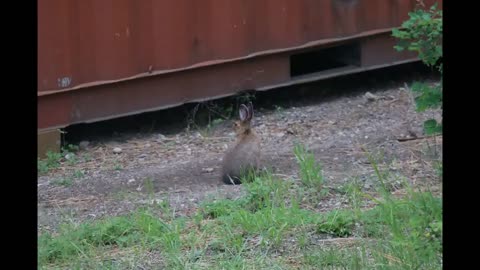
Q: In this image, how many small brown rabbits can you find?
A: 1